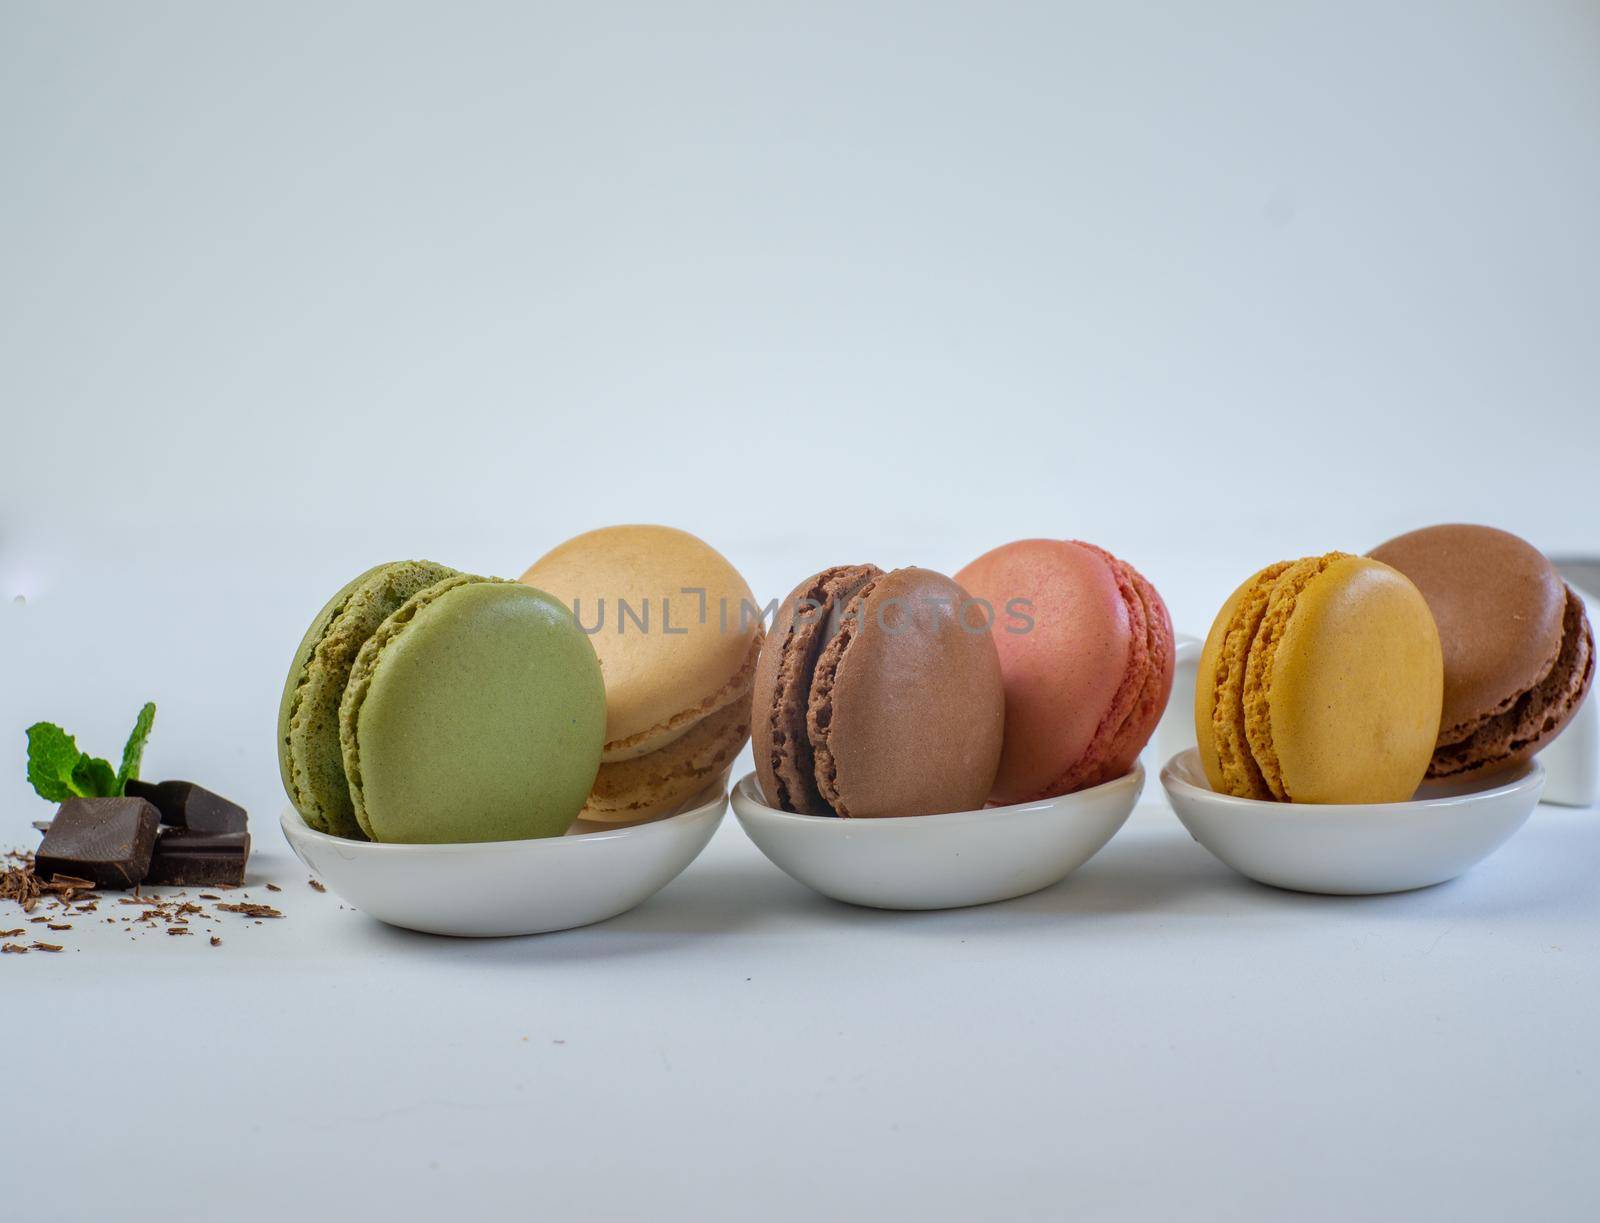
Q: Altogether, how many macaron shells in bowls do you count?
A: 12